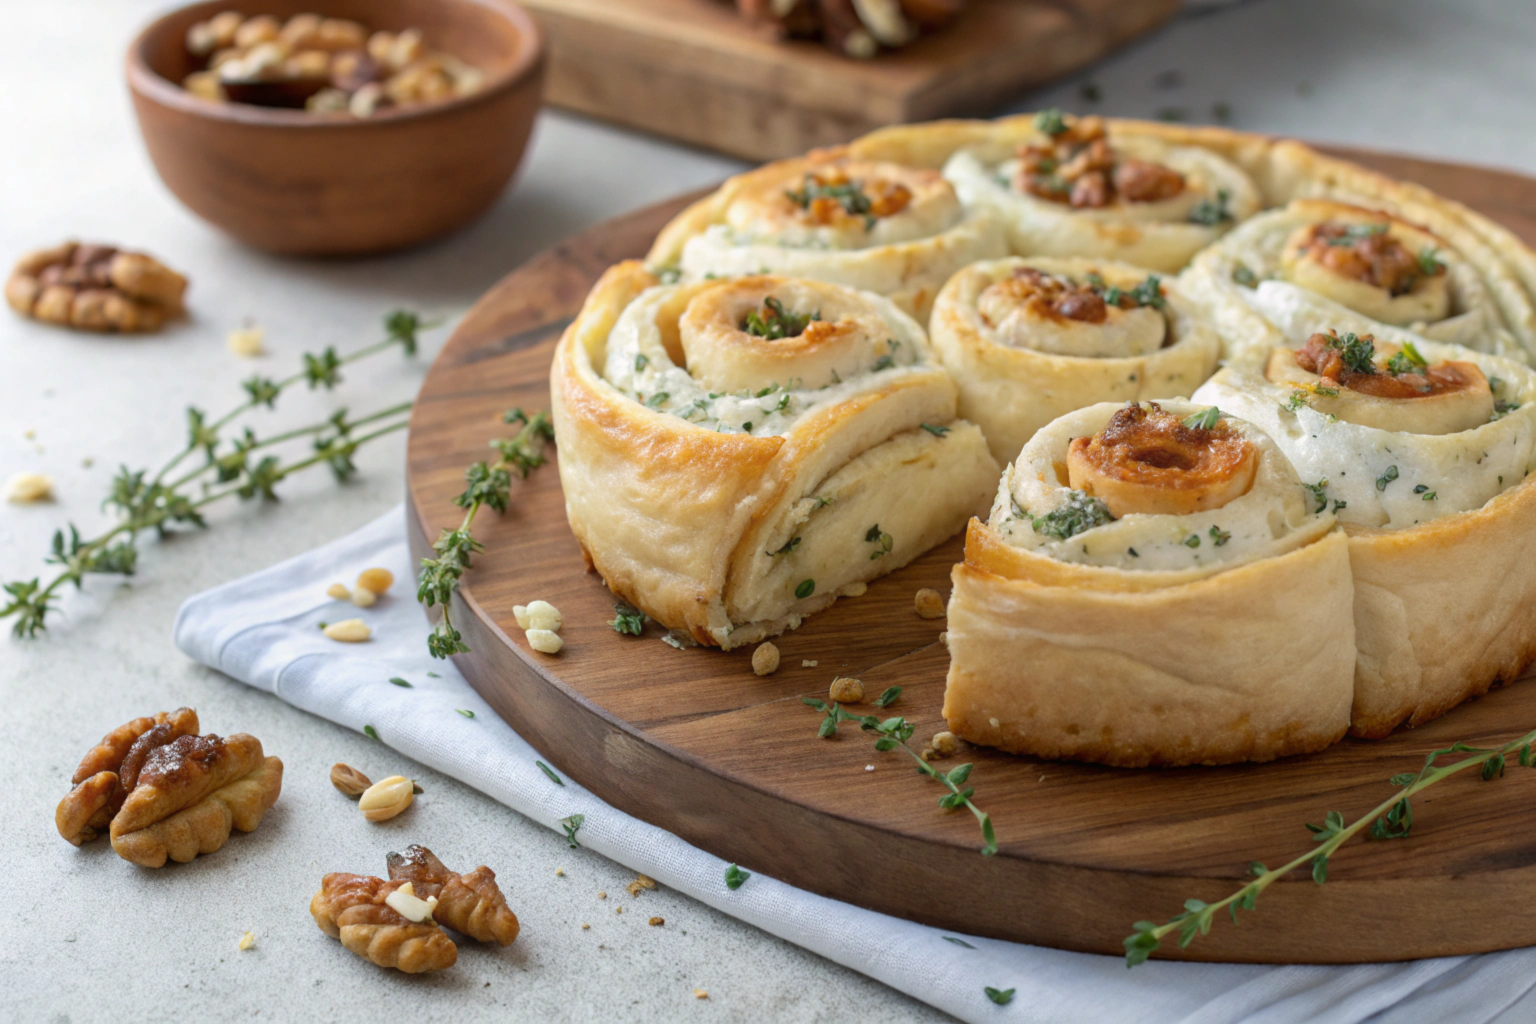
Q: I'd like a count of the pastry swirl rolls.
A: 7